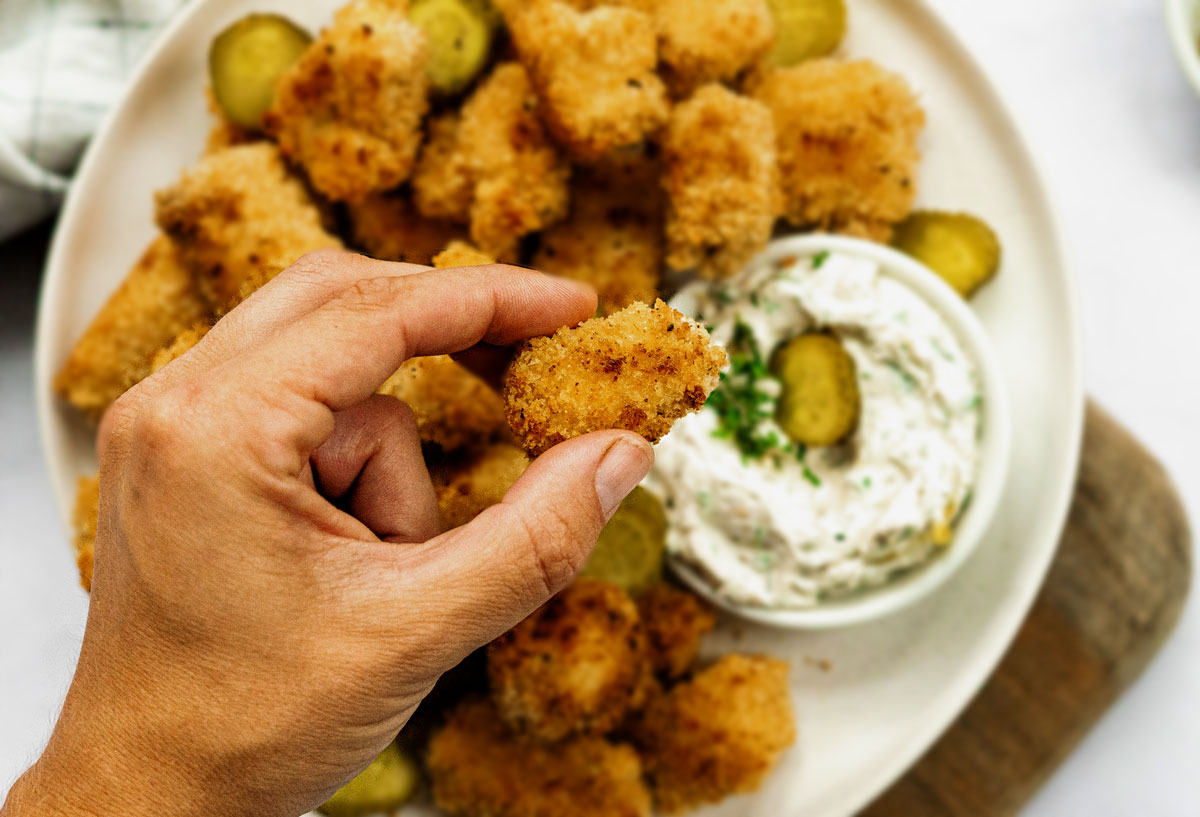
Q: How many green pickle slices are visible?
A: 7